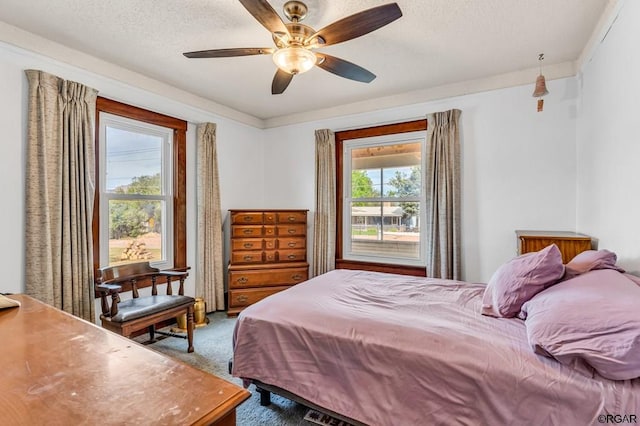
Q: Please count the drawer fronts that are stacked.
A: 6